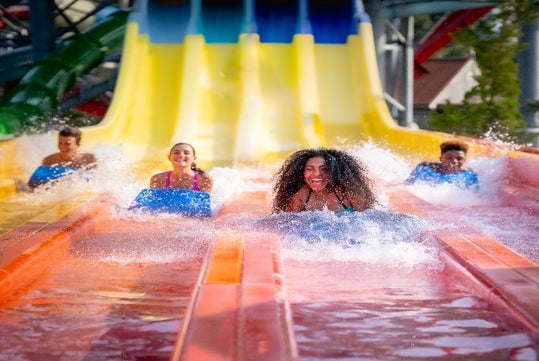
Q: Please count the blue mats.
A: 4